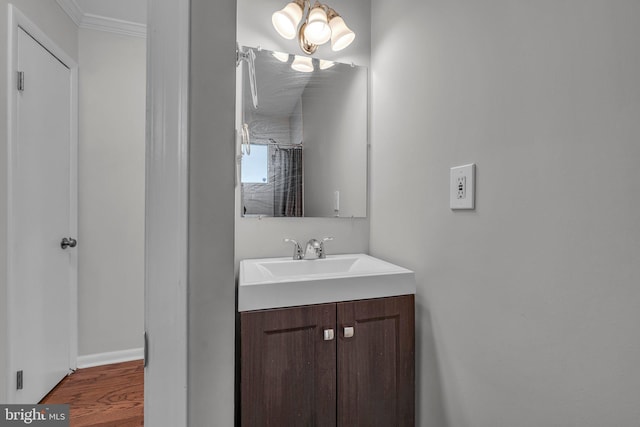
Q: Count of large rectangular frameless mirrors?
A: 1